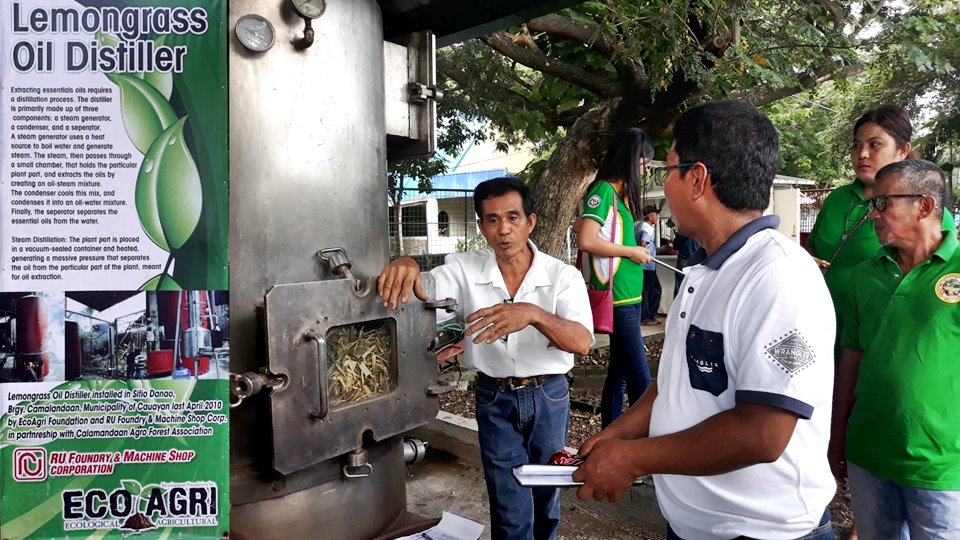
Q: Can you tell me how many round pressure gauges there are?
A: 2